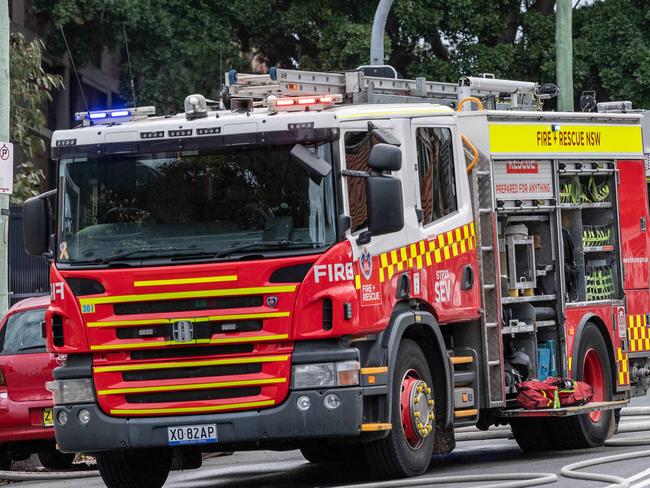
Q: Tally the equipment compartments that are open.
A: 2